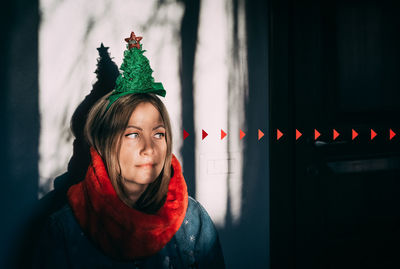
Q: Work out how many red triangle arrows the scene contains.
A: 12